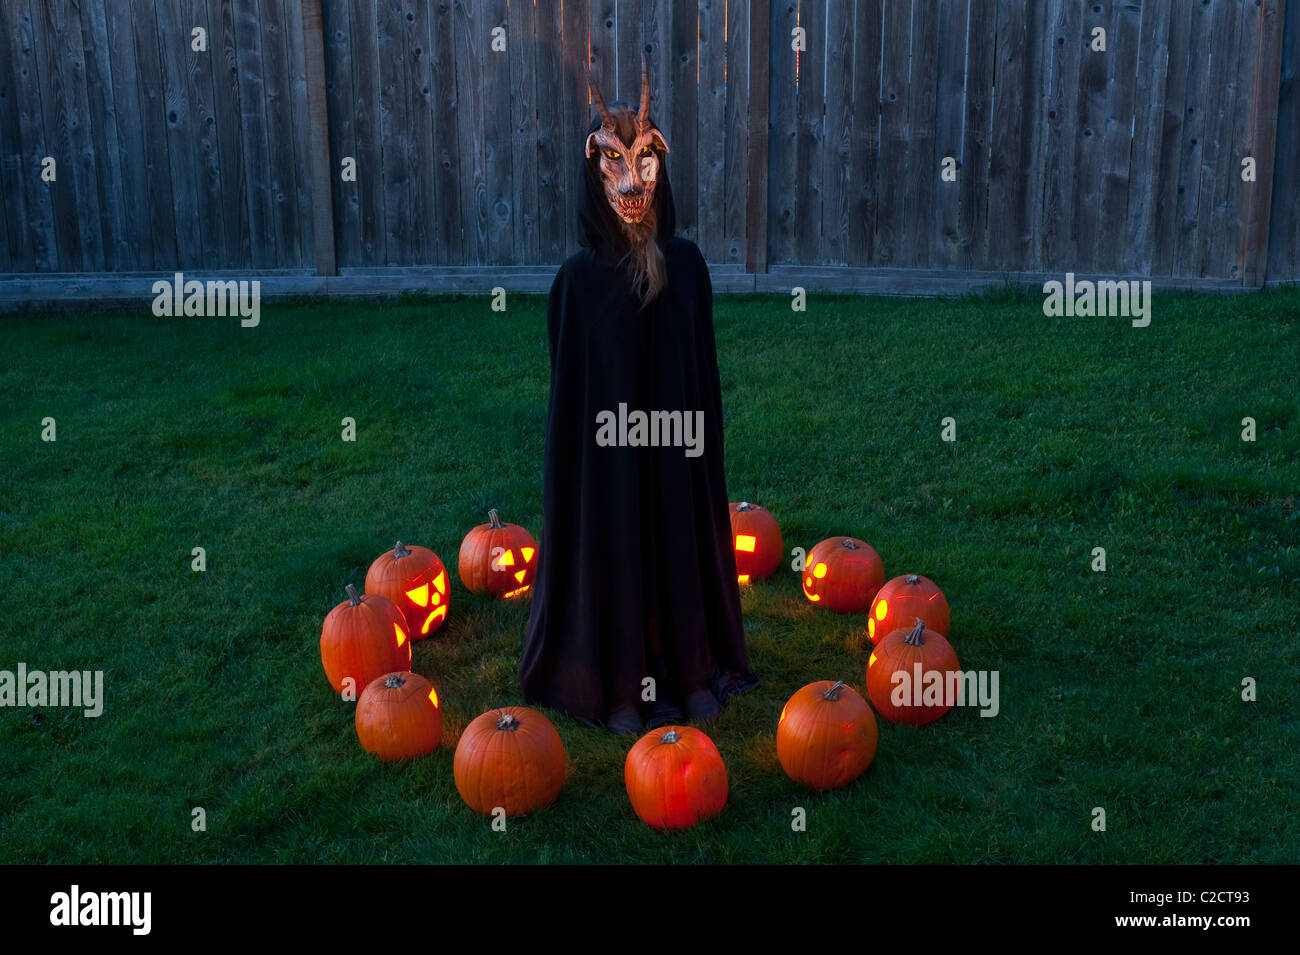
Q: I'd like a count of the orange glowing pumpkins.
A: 11